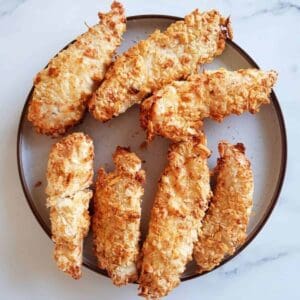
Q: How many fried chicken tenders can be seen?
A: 7